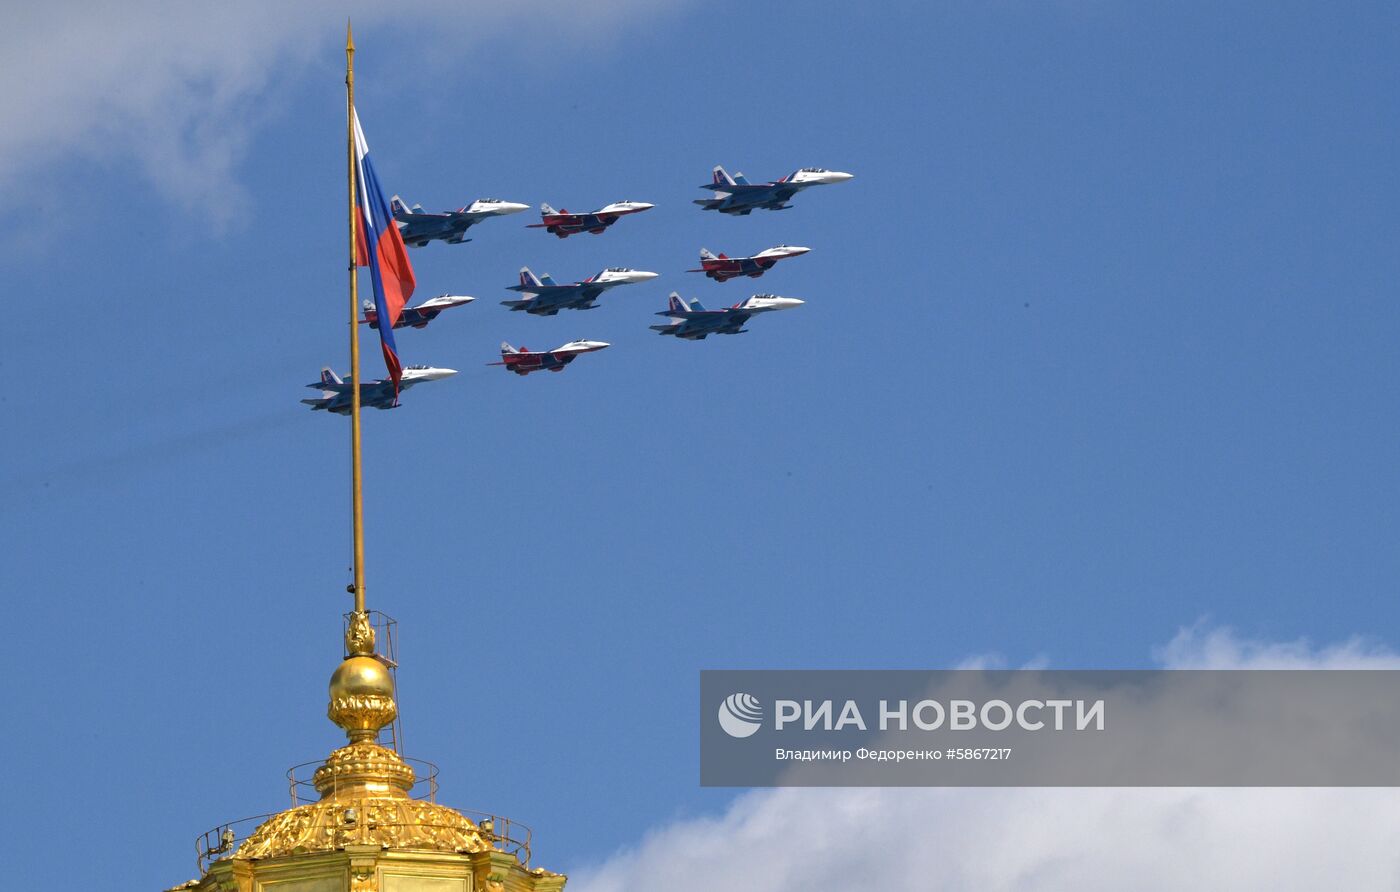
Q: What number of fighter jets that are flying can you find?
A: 9